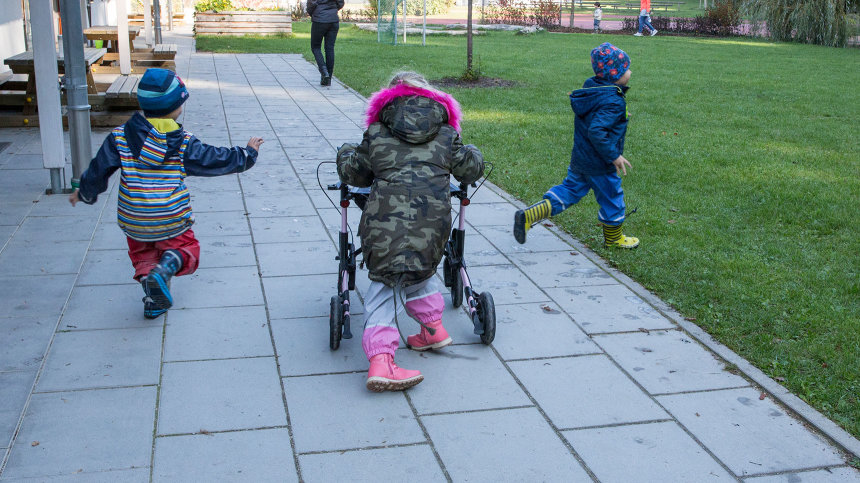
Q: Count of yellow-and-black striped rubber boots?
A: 2